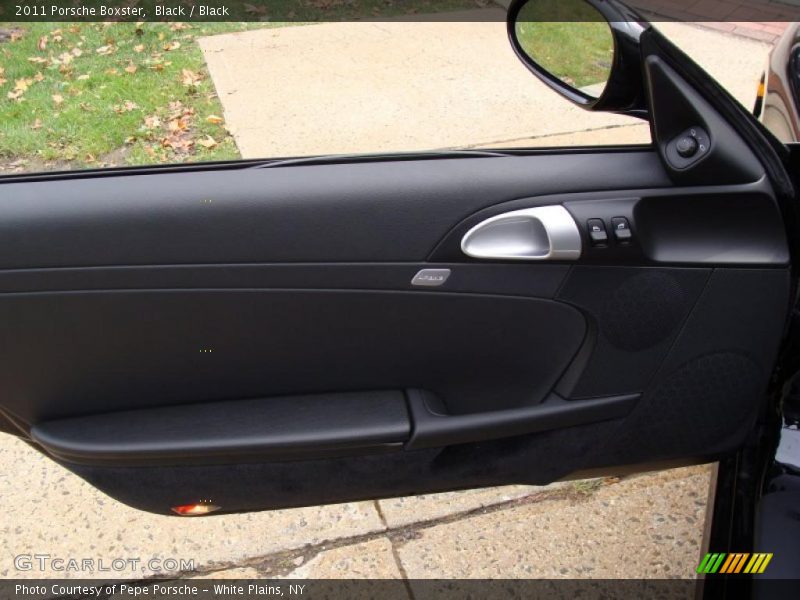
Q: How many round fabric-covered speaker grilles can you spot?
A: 2